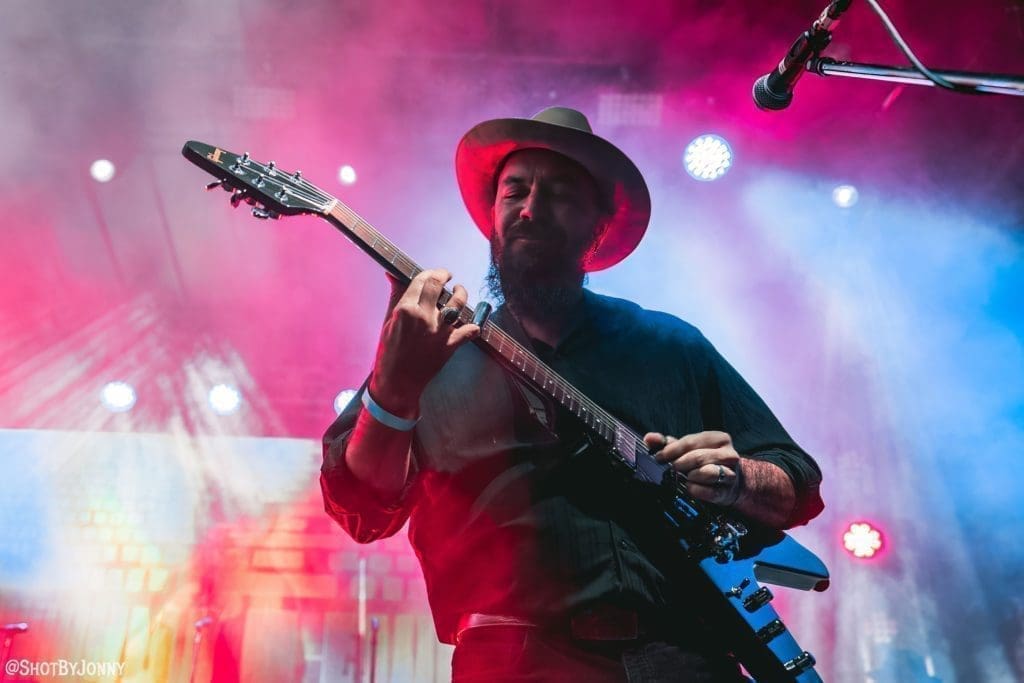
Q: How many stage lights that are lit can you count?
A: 8